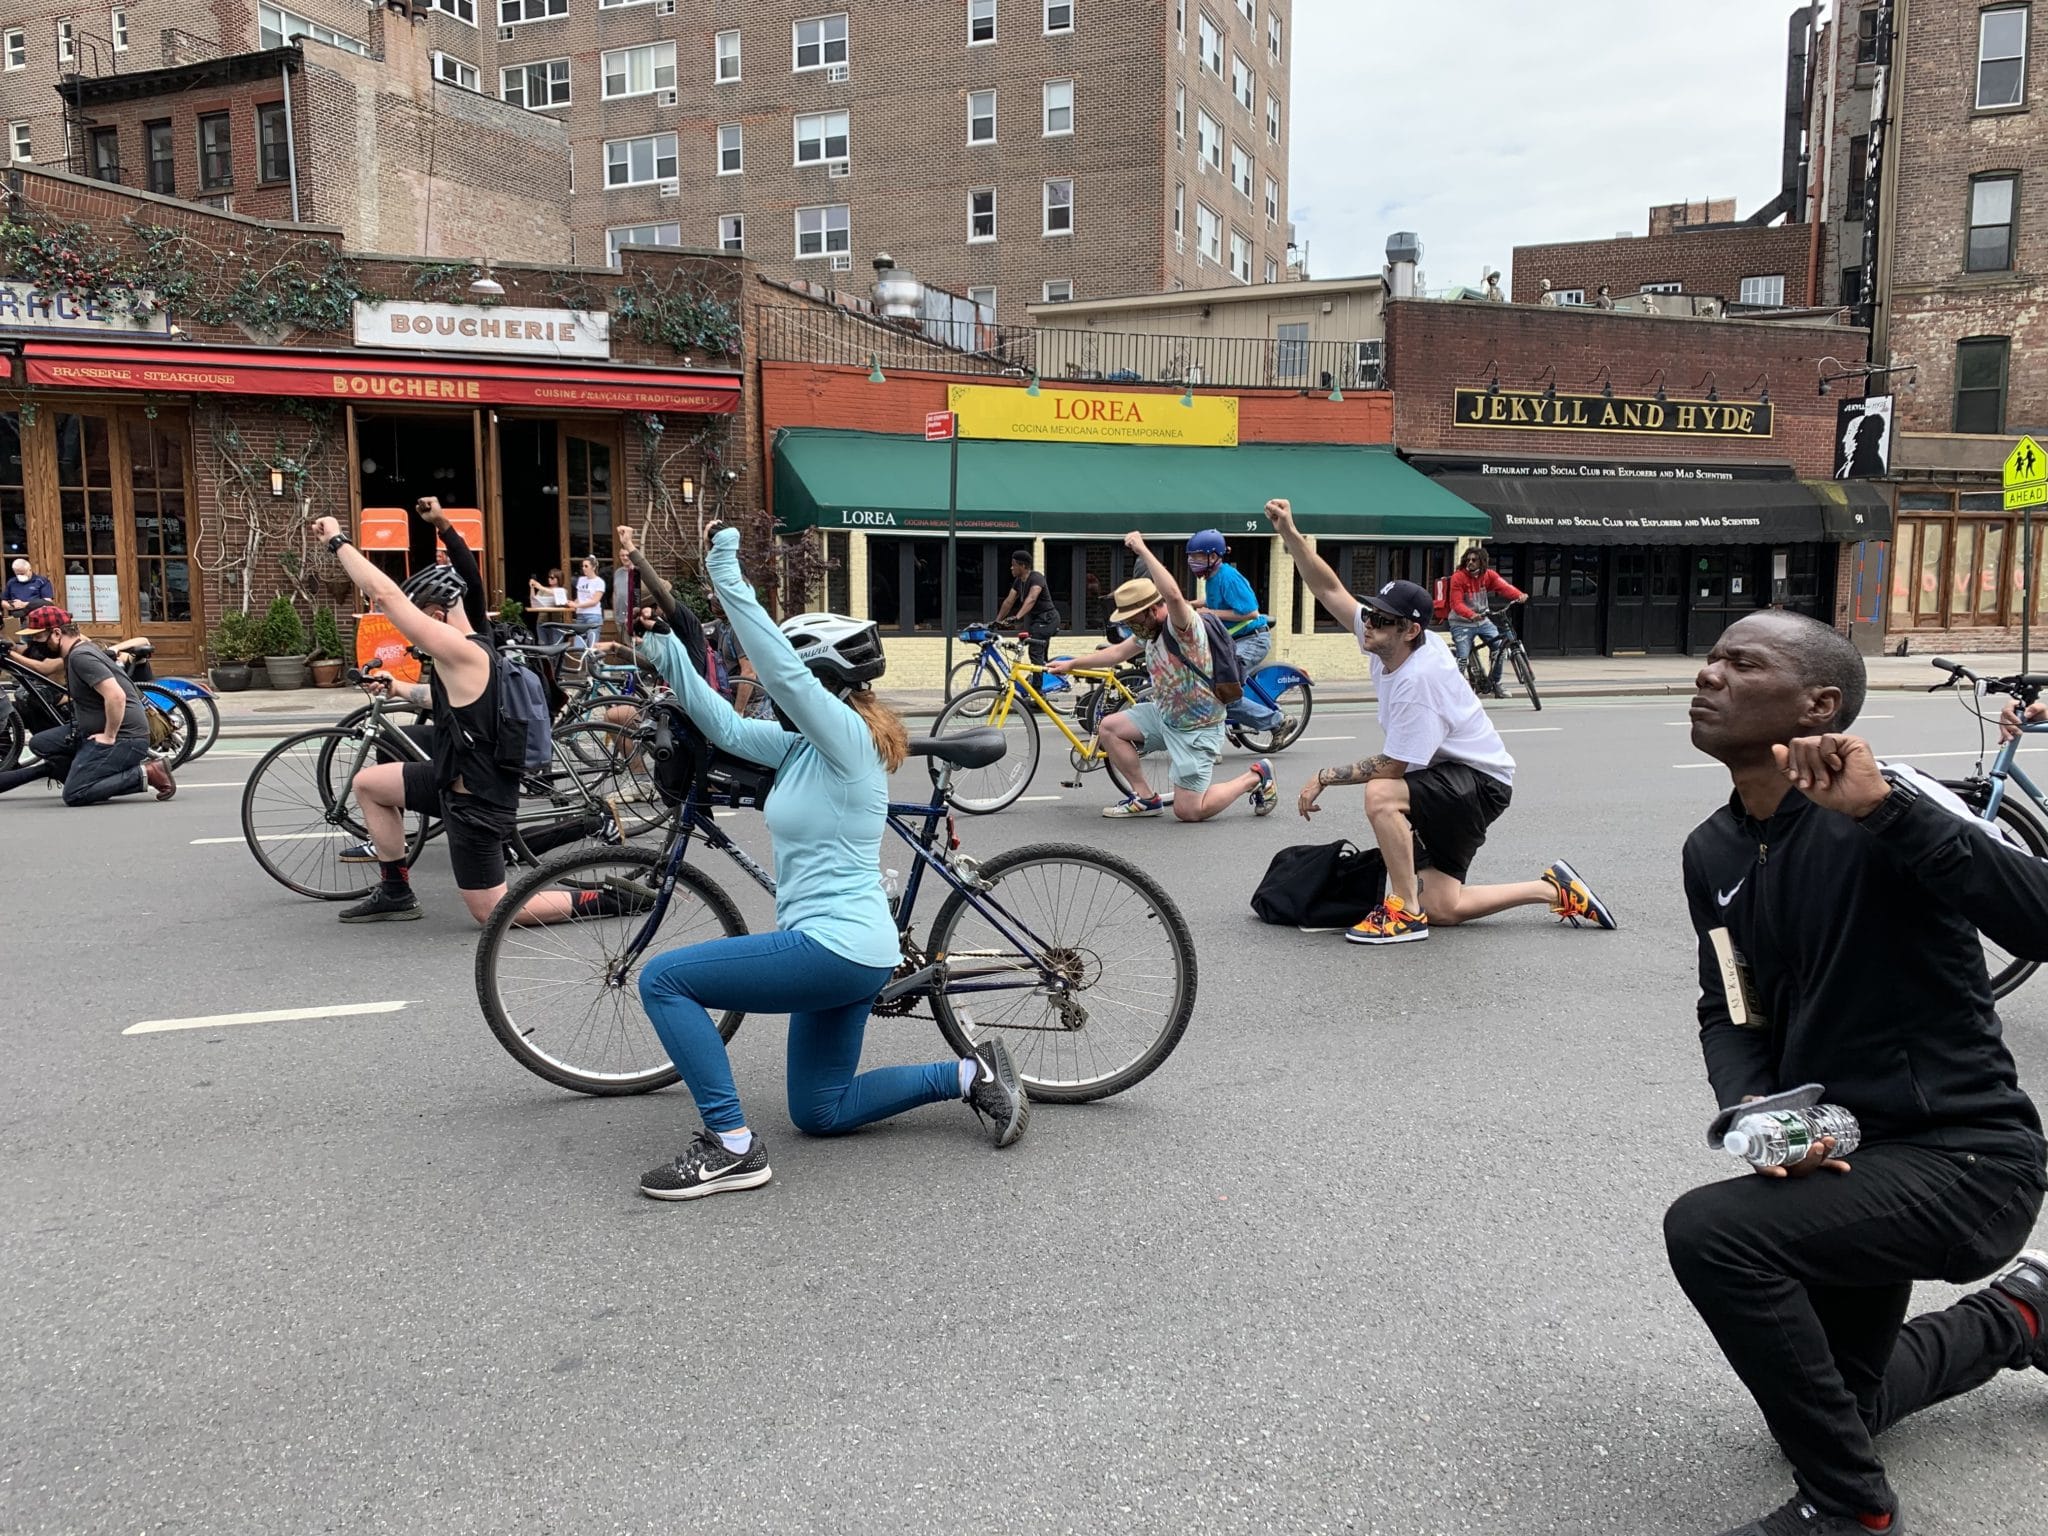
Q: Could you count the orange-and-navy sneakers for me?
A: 2